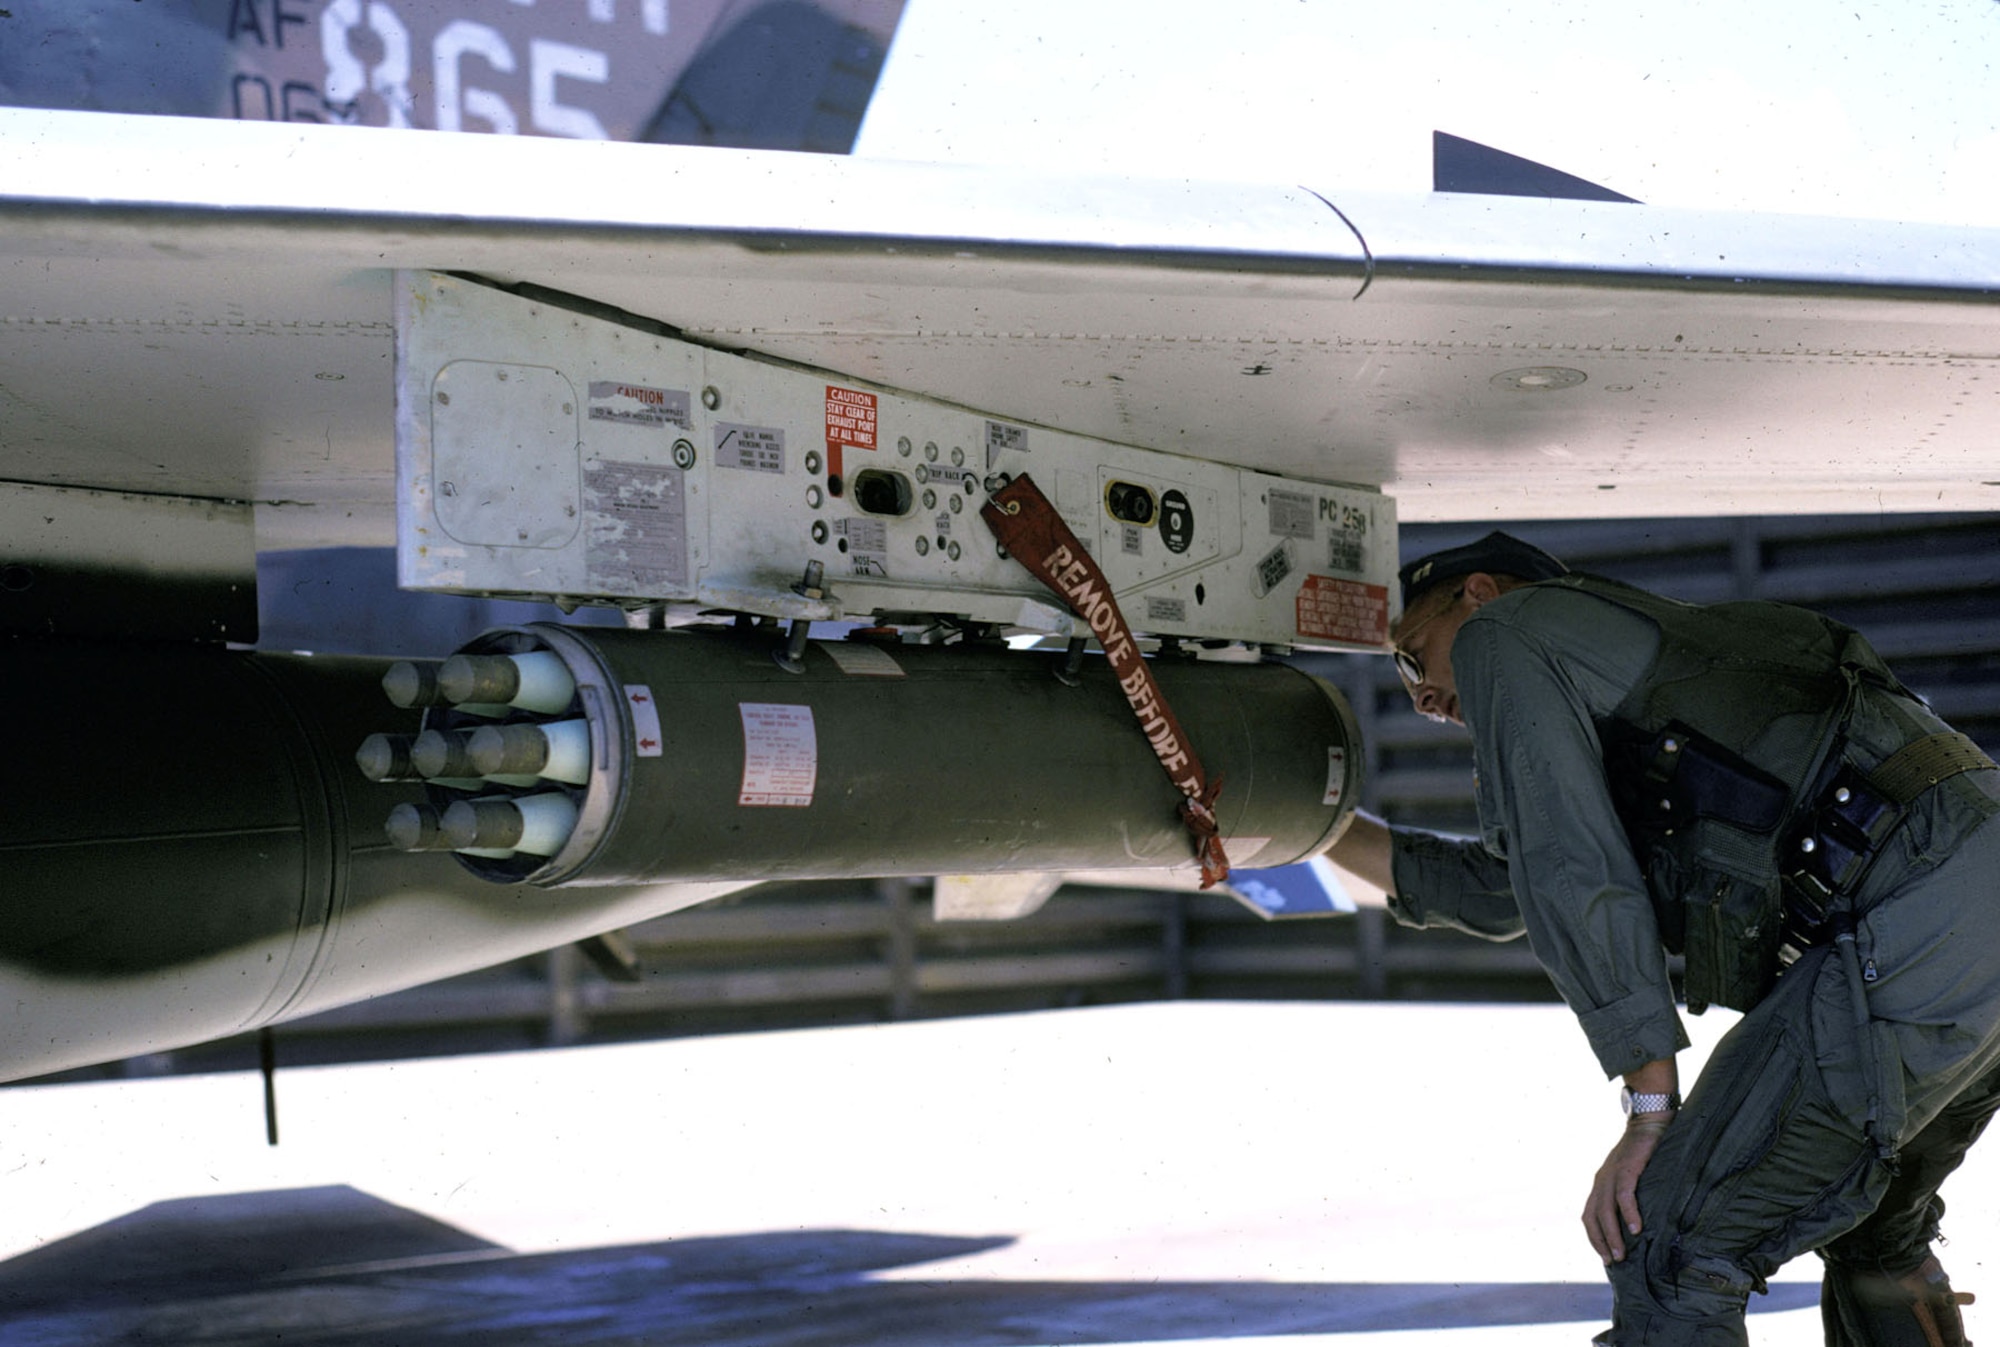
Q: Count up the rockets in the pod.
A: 7